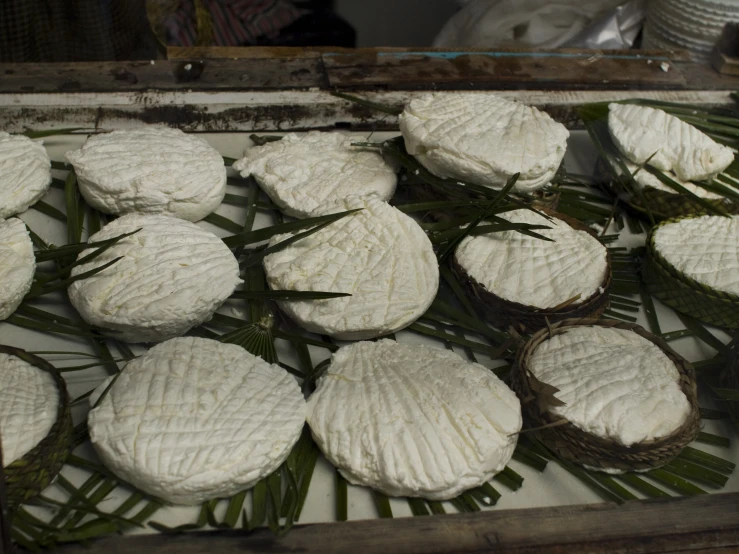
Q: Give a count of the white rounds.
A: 14